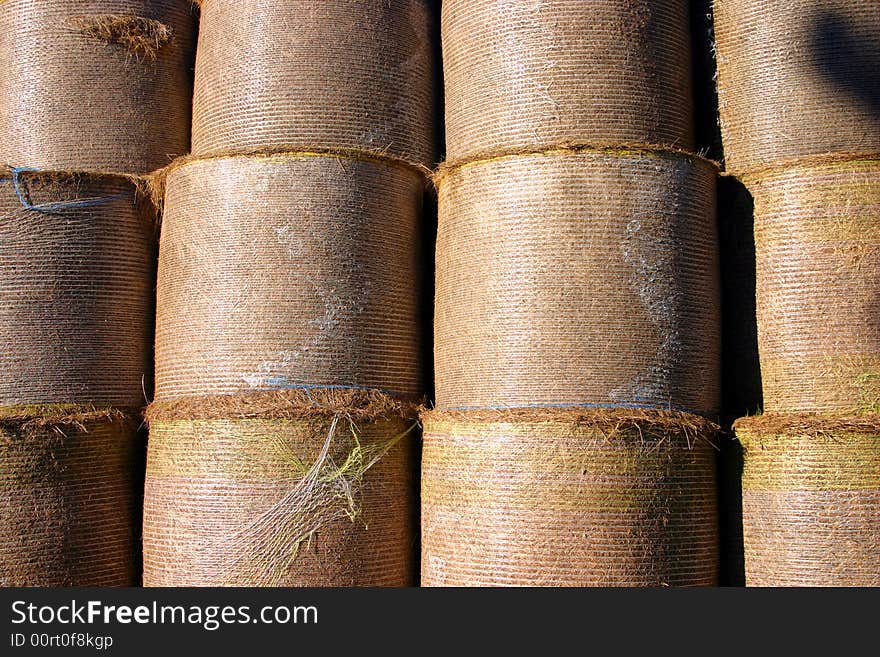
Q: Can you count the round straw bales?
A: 12